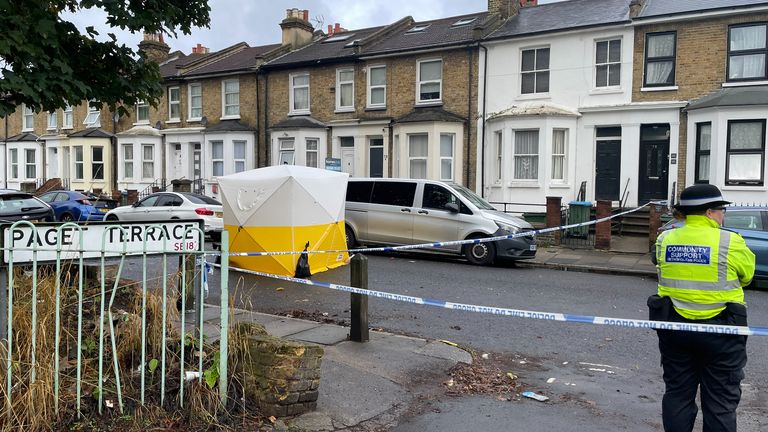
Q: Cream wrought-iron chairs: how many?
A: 0